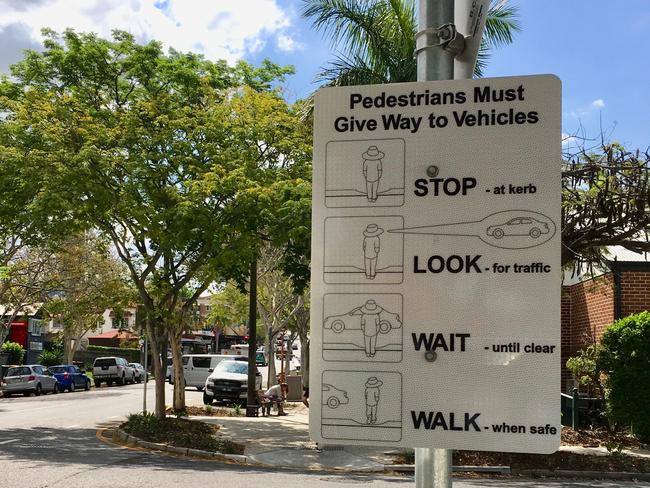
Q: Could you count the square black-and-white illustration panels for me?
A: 4